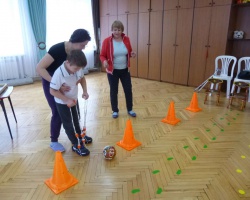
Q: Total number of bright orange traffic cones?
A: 4